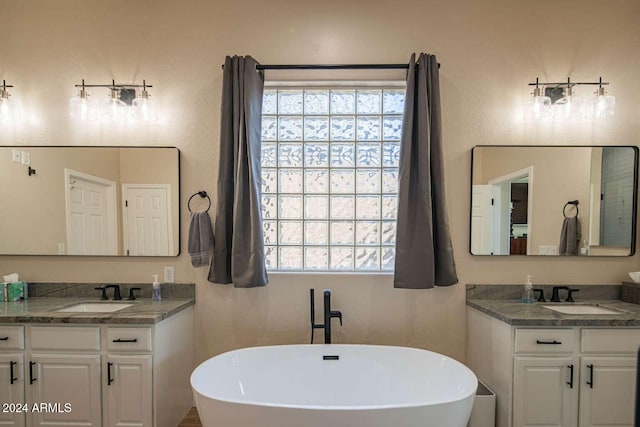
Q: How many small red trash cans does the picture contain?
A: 0